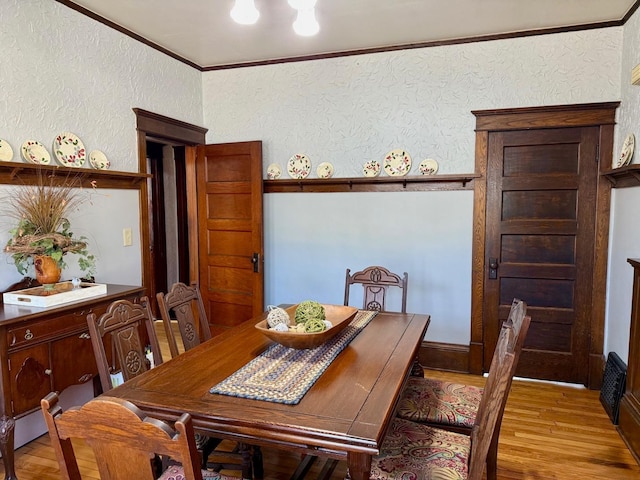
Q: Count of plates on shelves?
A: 11